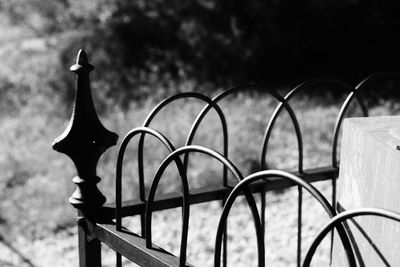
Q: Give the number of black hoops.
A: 8